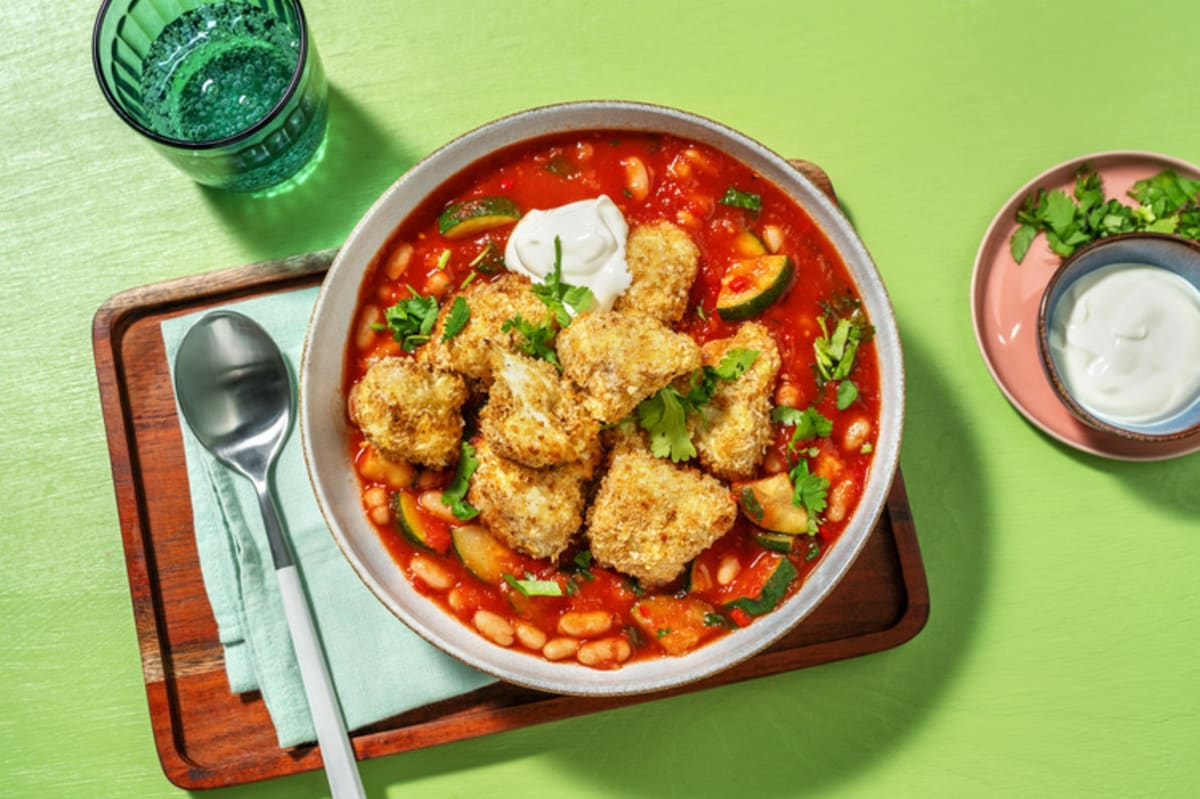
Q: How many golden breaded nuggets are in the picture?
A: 8